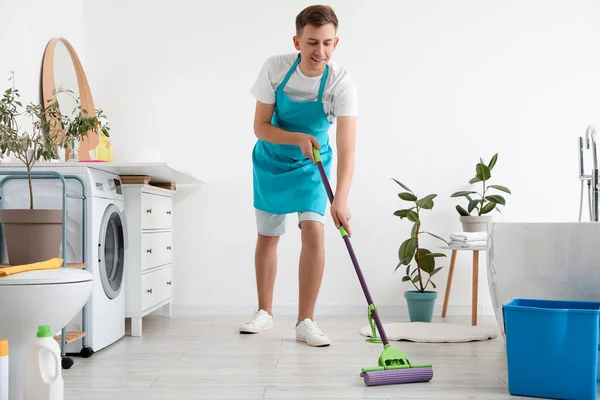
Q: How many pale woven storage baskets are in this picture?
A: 0